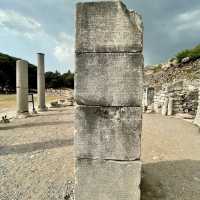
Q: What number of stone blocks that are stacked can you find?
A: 4